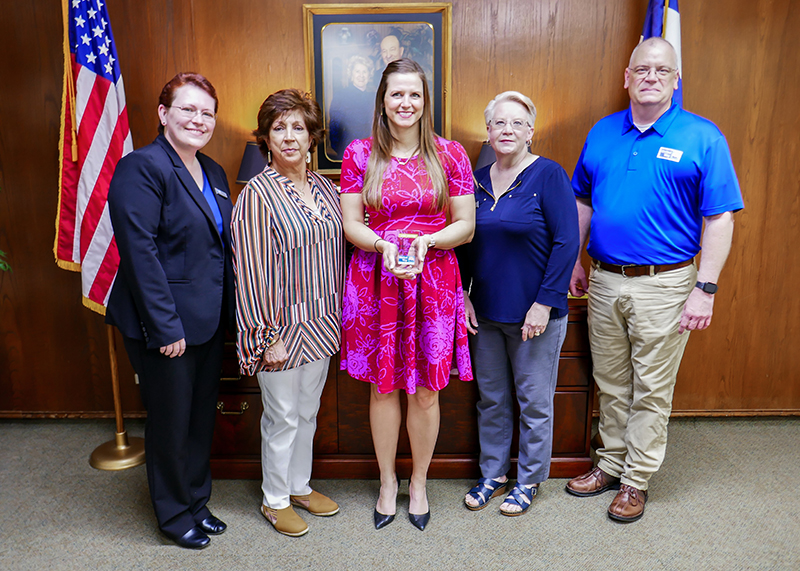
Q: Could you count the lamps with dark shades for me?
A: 2